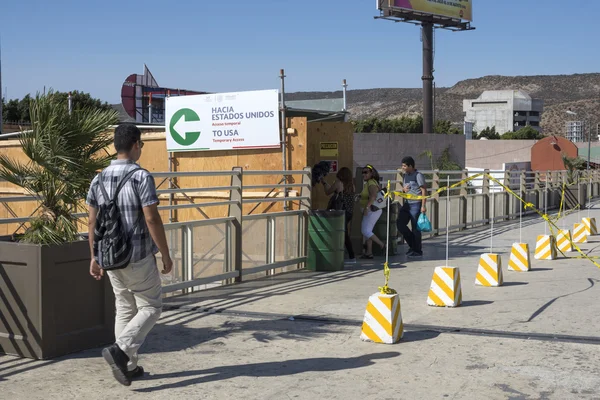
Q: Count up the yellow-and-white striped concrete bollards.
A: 8